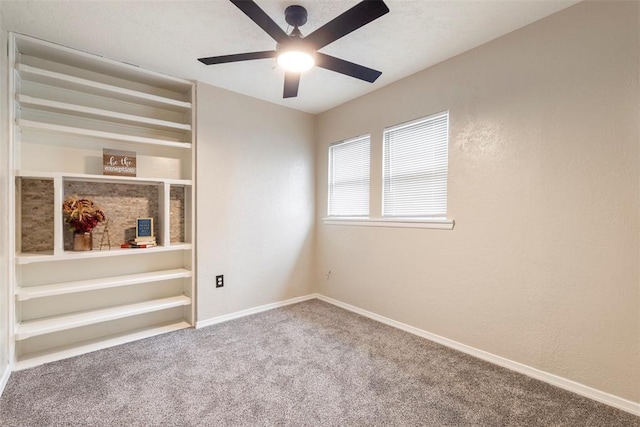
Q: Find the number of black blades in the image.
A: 5